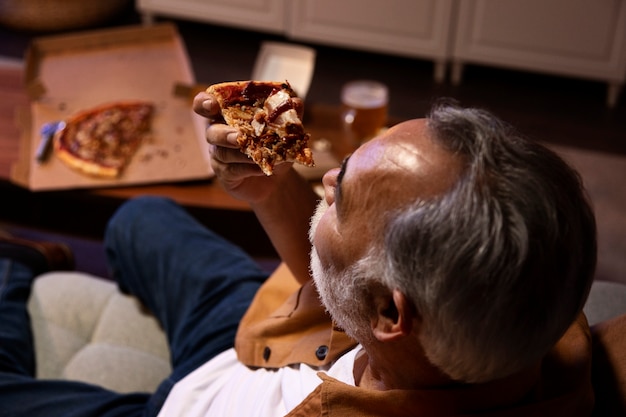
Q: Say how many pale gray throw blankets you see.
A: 0